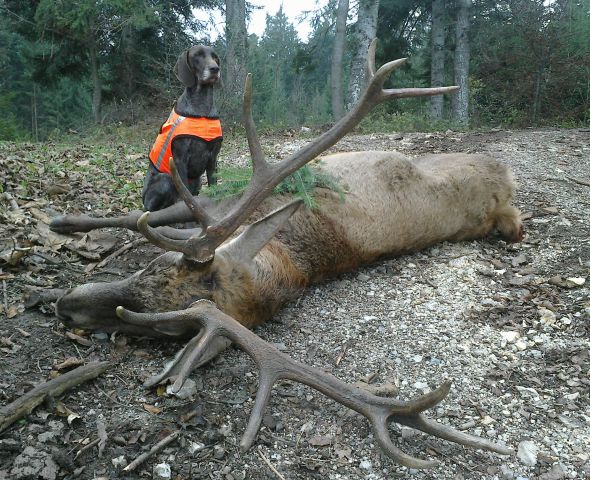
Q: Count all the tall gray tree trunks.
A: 5